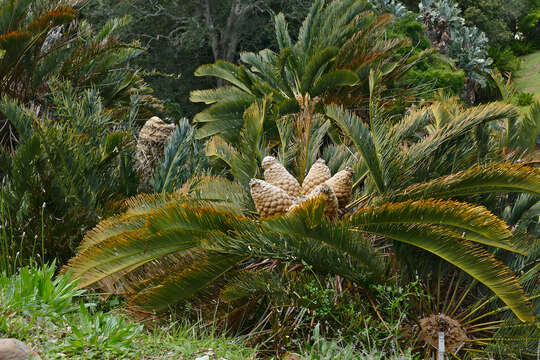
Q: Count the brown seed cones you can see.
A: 5